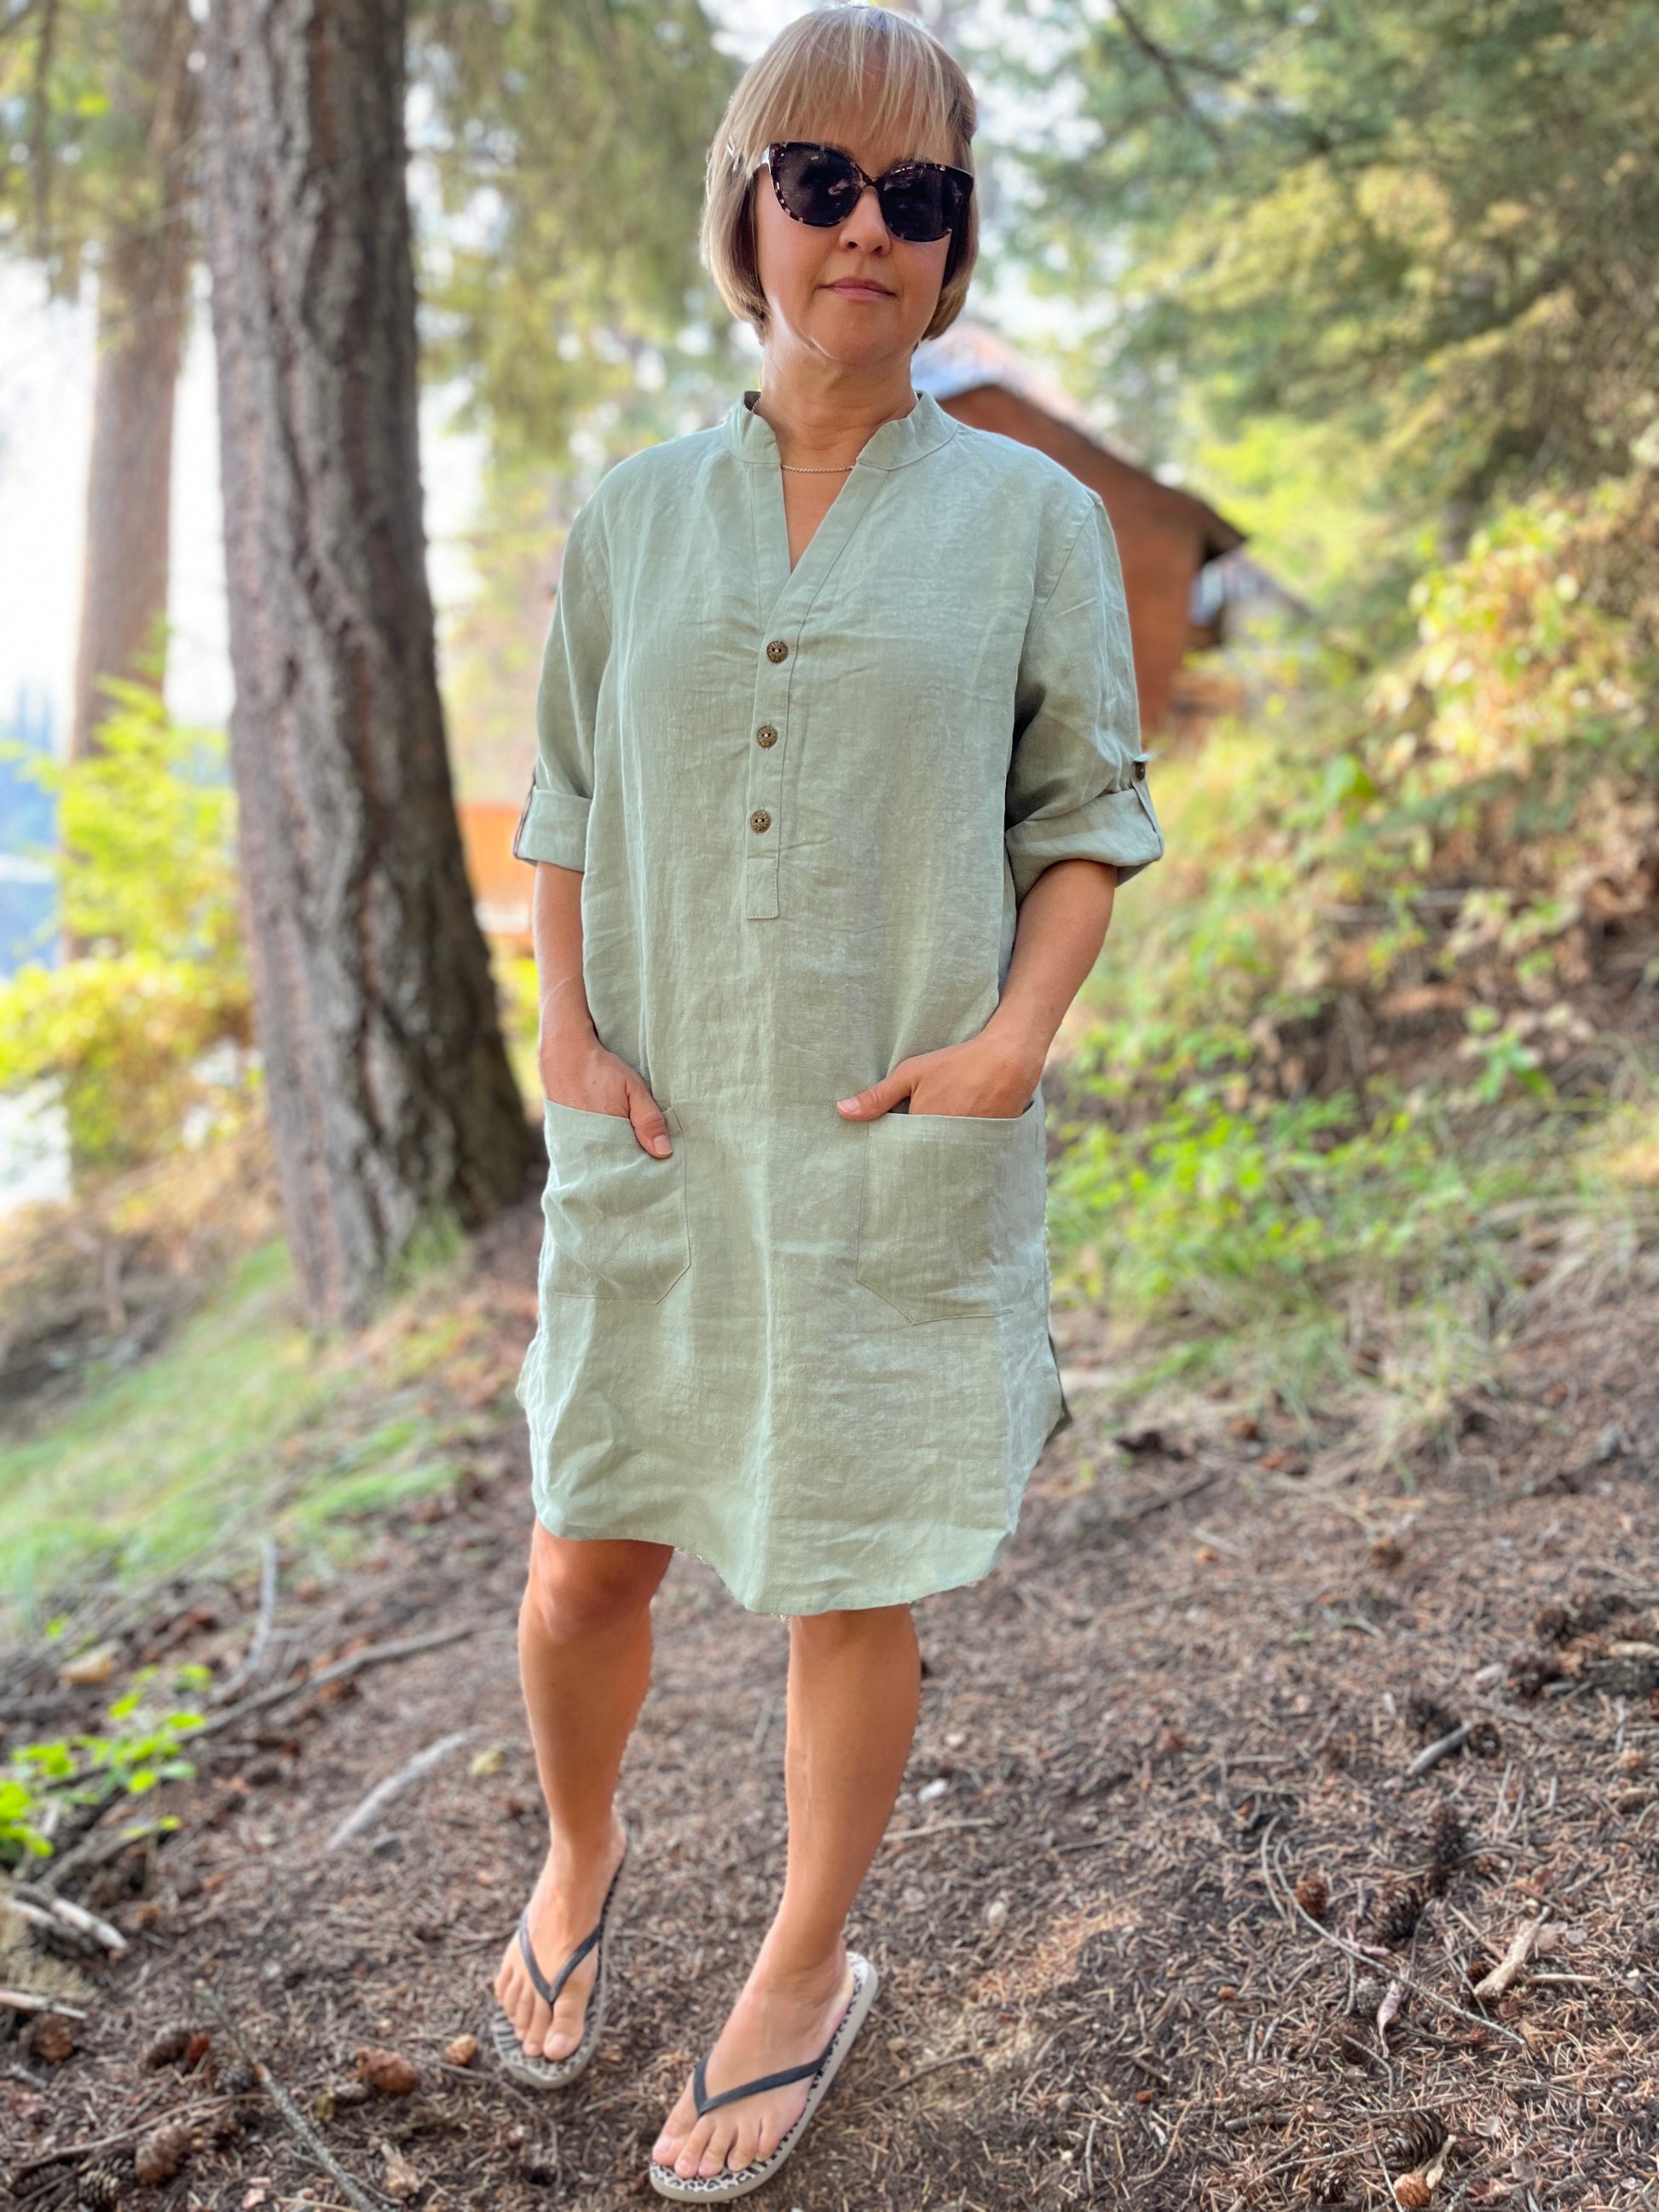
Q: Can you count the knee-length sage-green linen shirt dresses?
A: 1